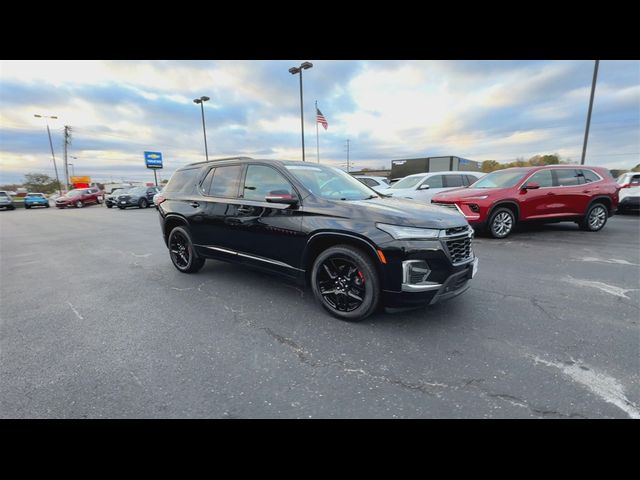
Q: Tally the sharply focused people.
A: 0